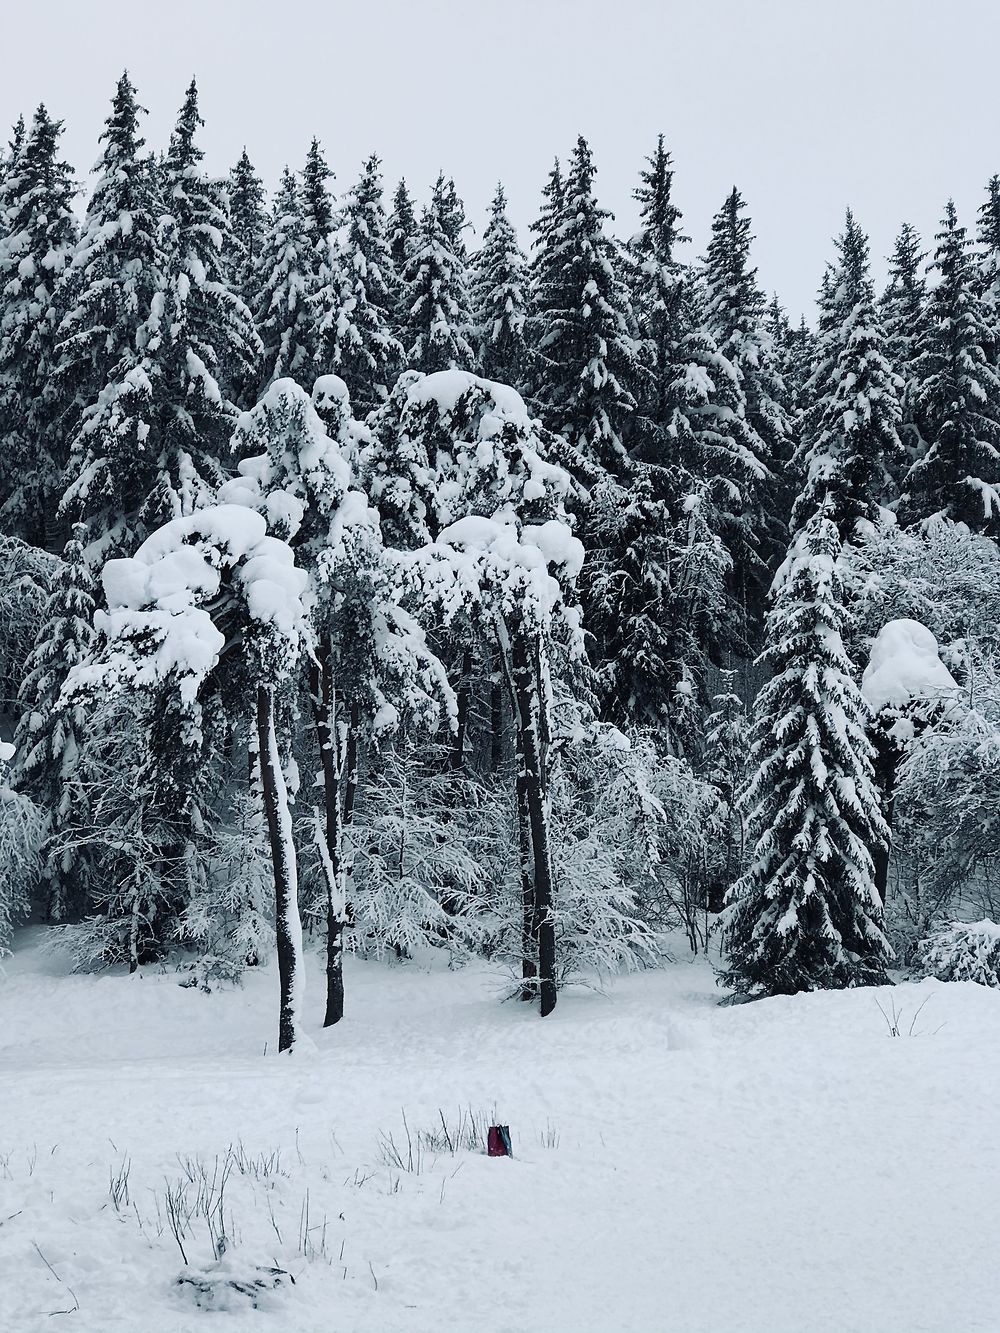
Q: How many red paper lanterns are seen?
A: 0